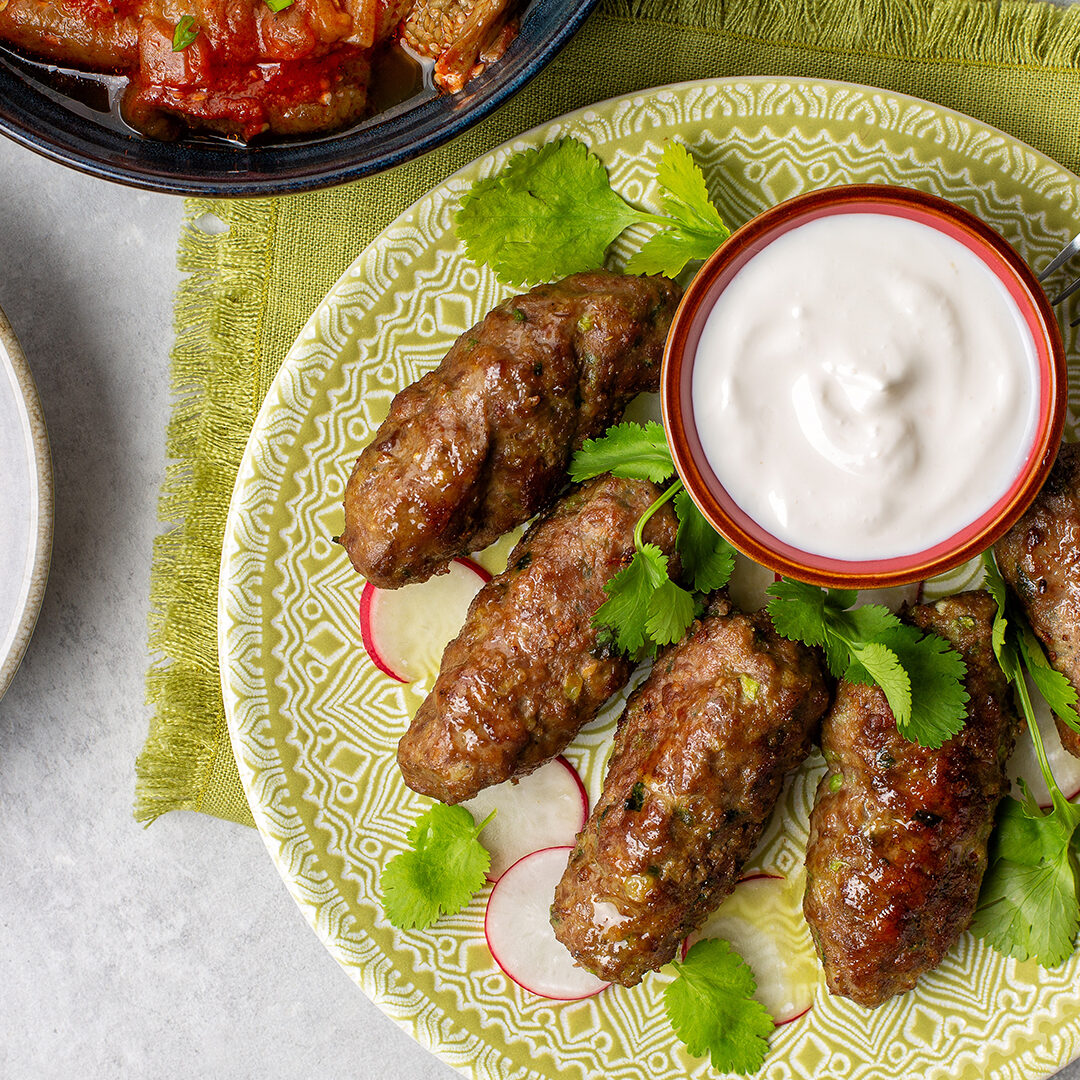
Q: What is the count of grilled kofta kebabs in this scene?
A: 5